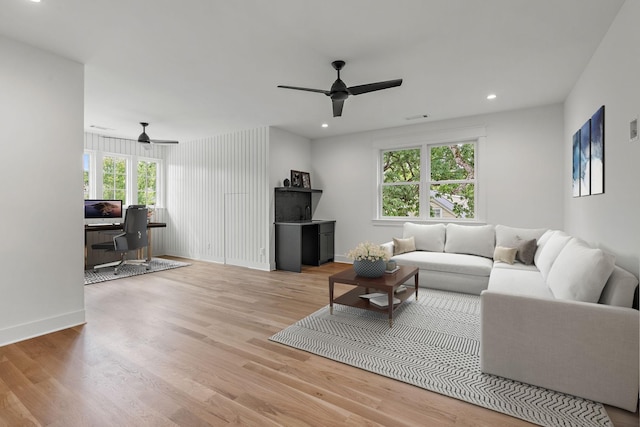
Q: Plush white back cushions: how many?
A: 6